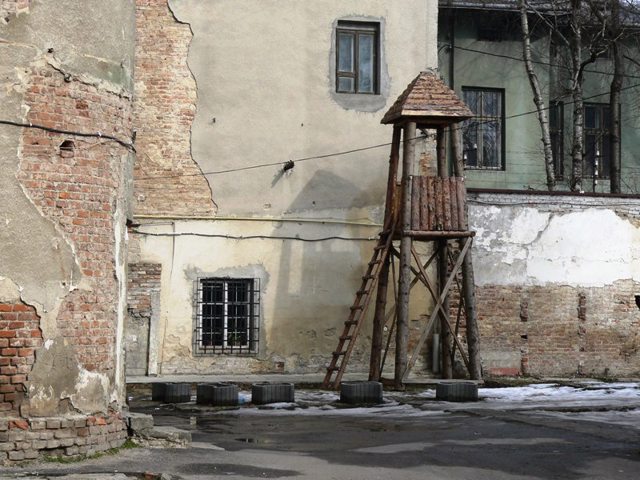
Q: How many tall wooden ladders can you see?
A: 1